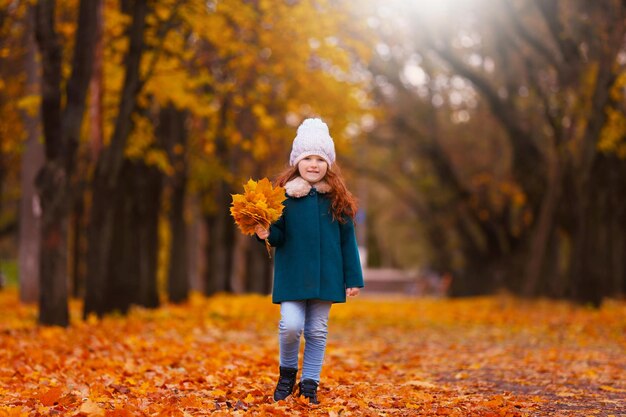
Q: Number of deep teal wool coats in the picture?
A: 1